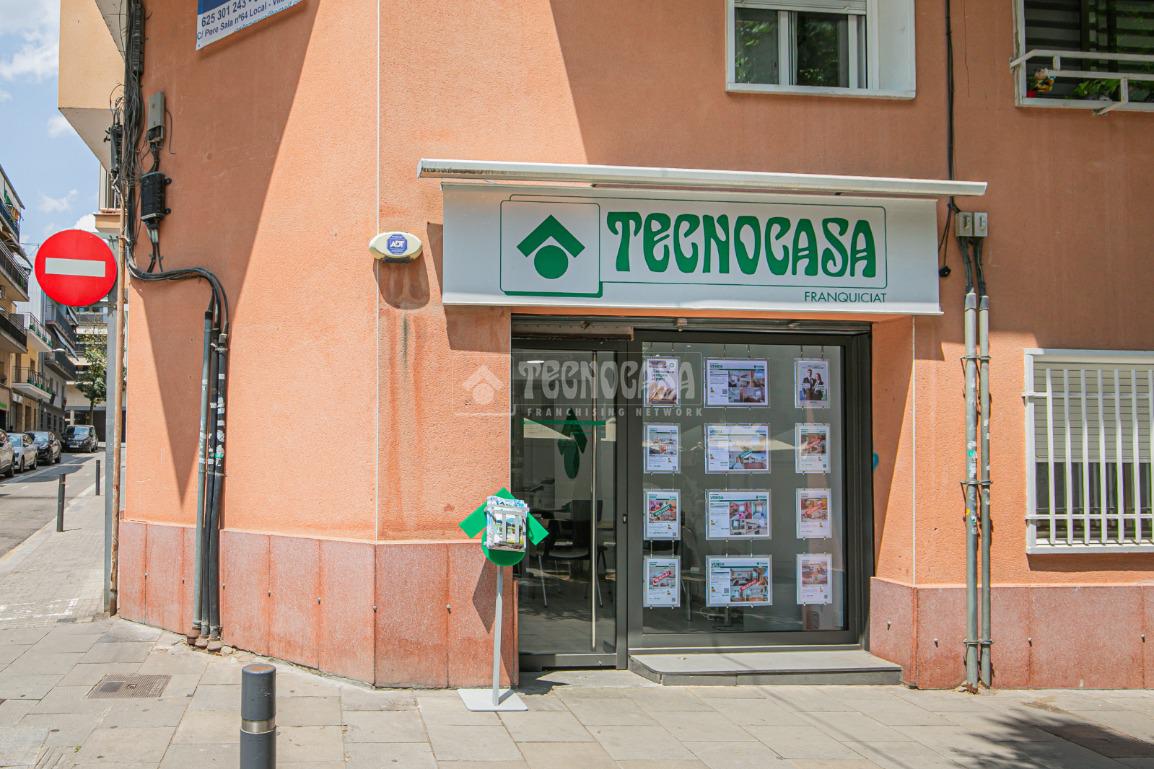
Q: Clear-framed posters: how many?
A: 12